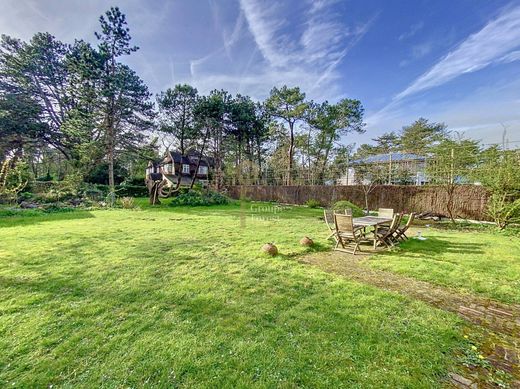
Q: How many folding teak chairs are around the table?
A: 6